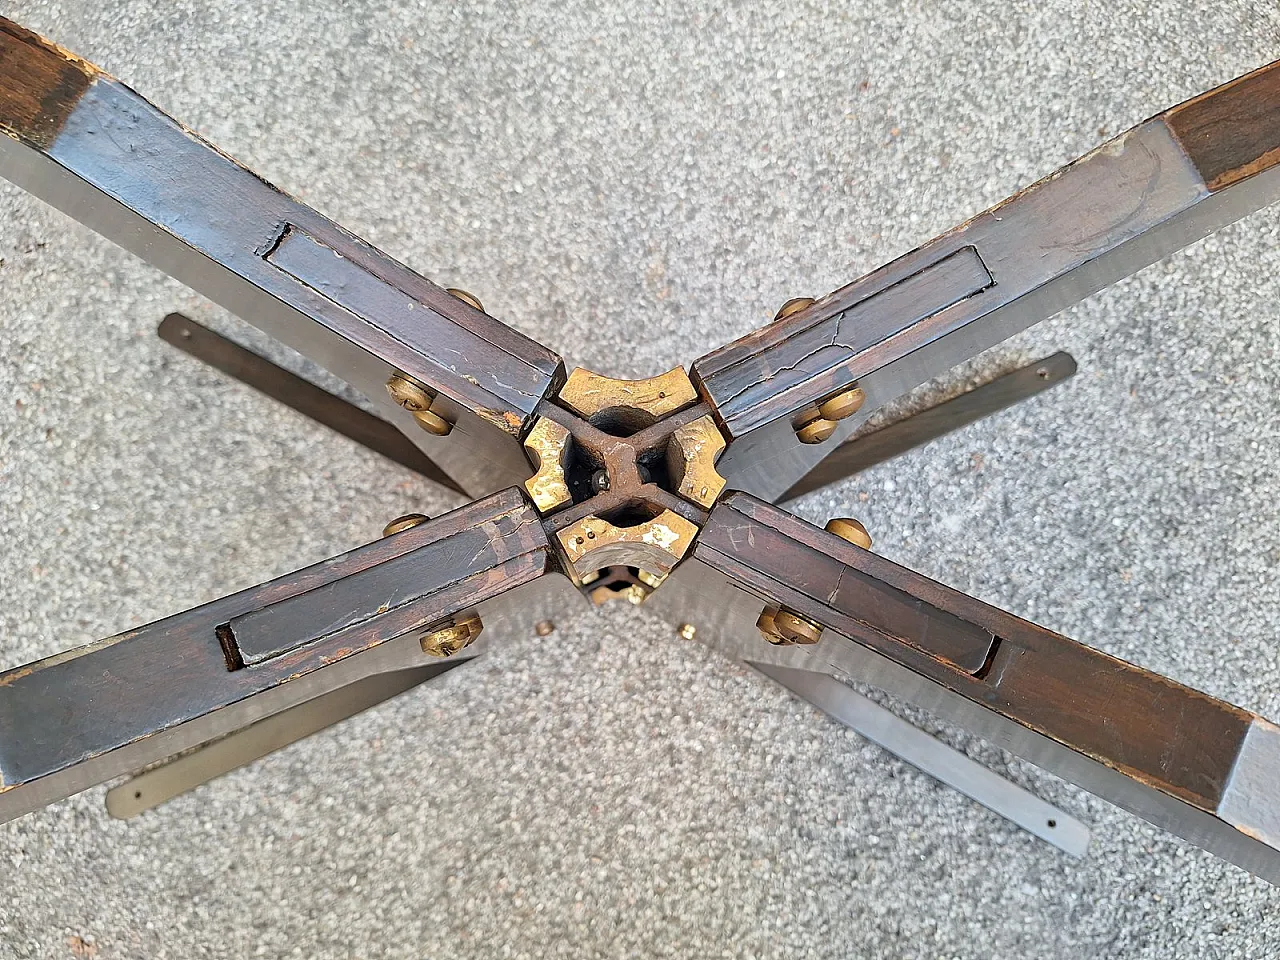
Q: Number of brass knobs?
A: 12